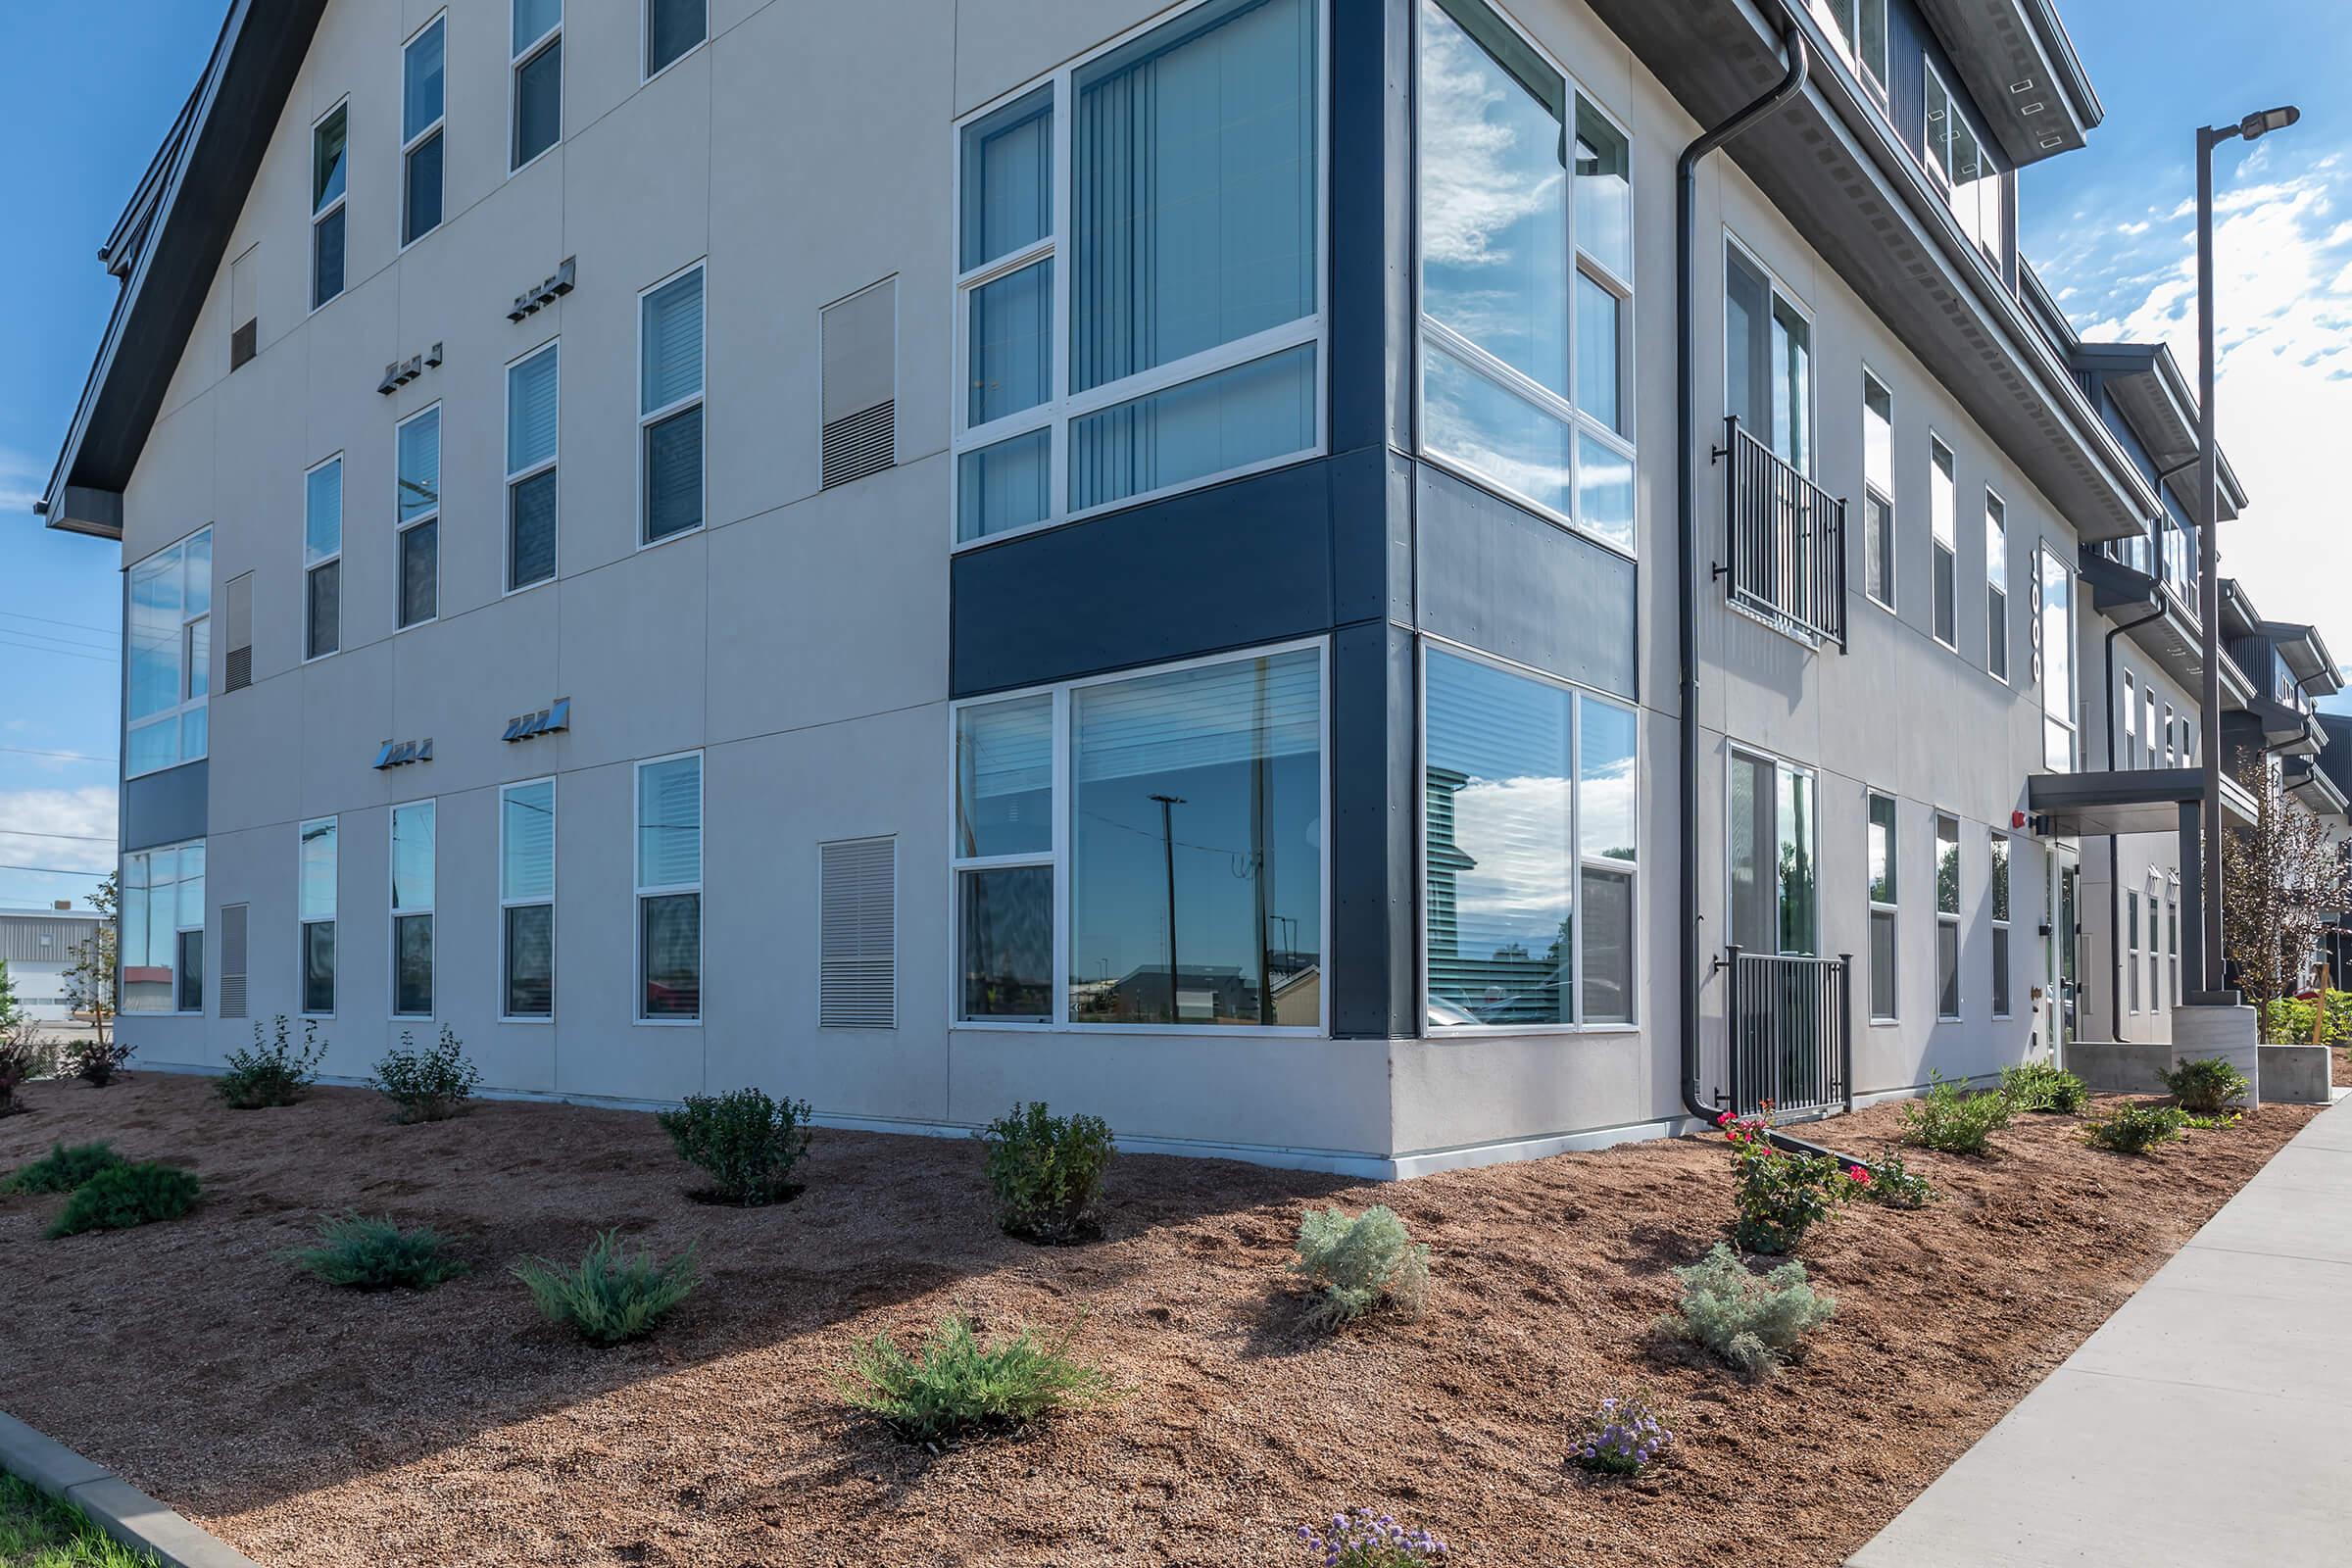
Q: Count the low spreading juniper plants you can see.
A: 5